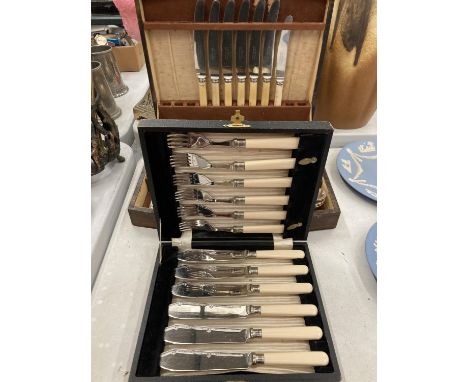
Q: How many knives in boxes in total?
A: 13